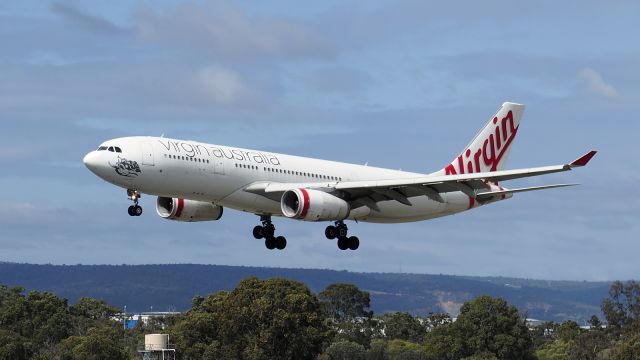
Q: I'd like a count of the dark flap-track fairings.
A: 4